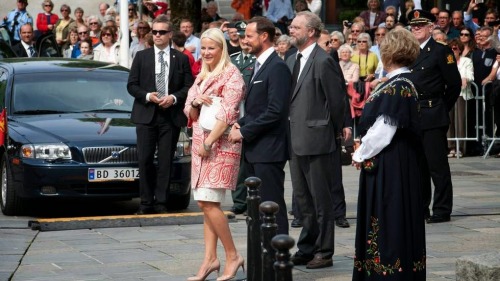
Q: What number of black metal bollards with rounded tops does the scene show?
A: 3